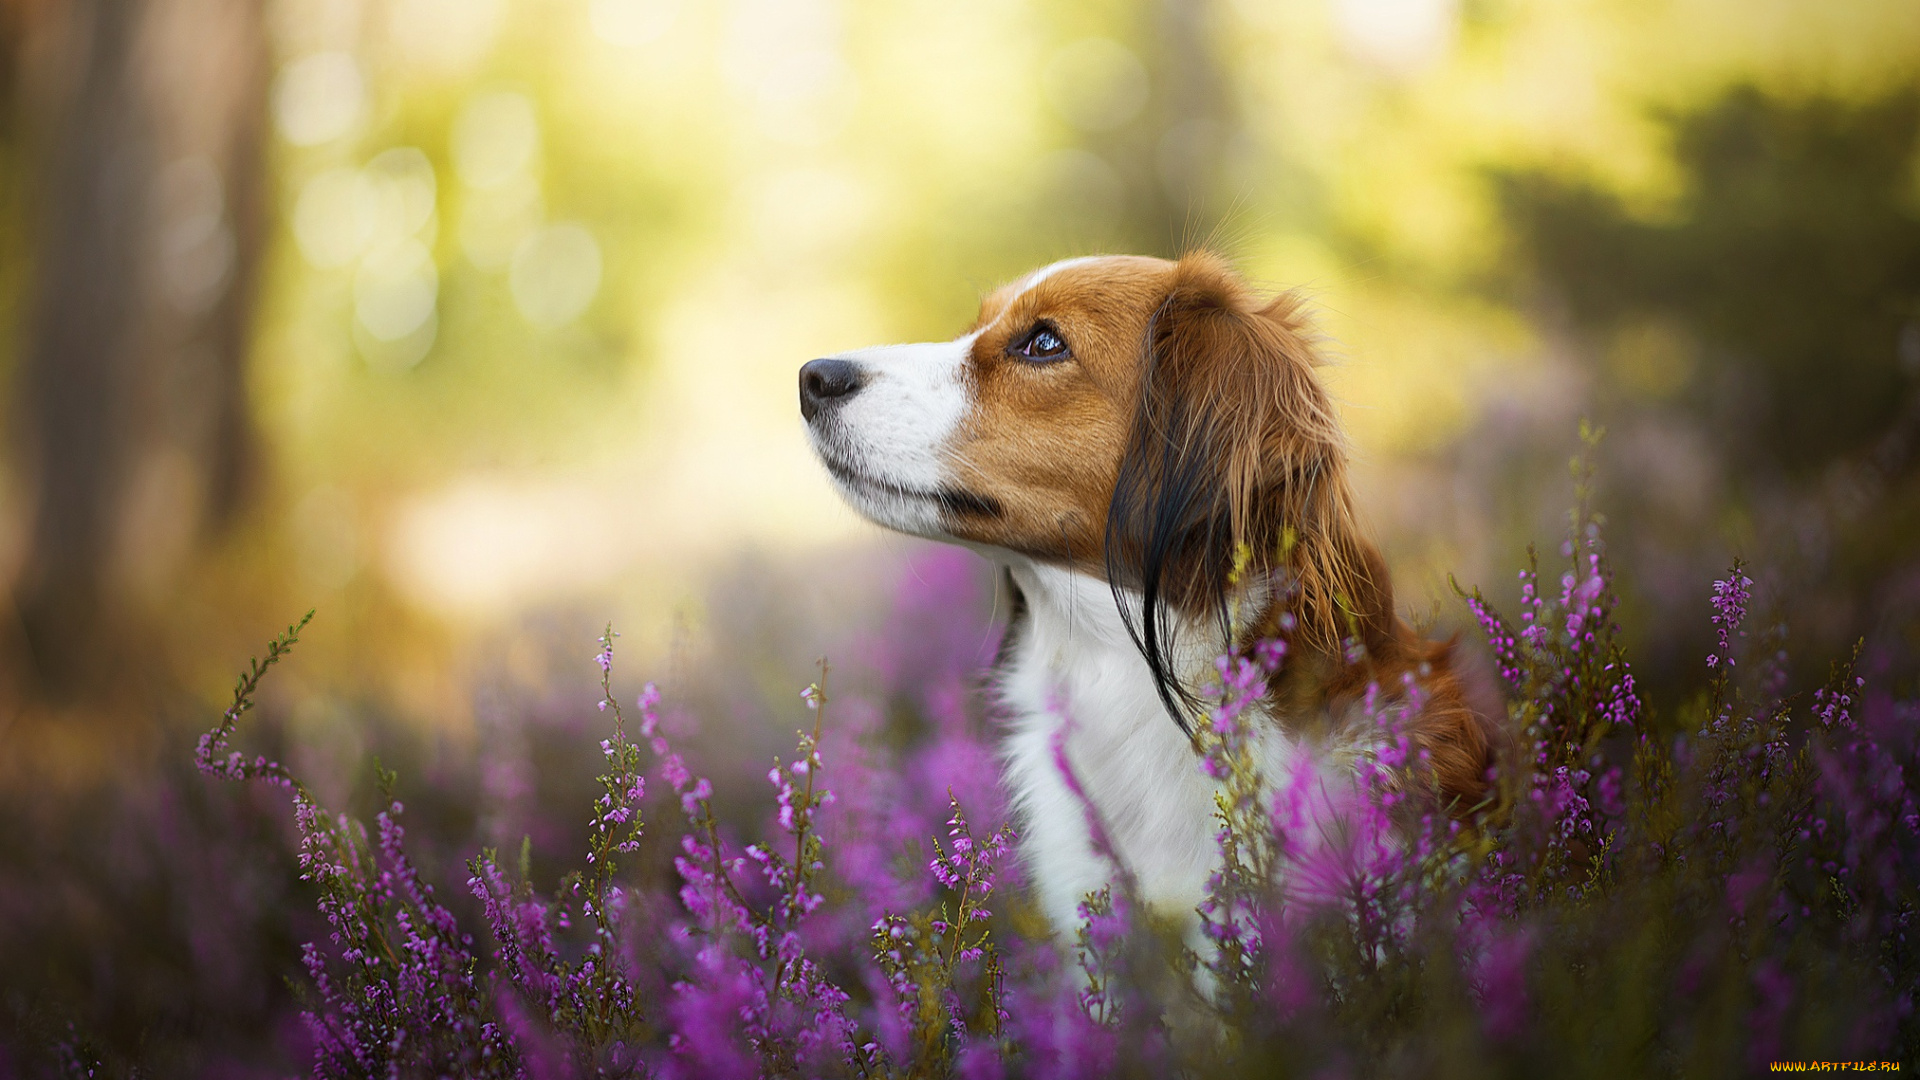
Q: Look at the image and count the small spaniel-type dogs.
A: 1